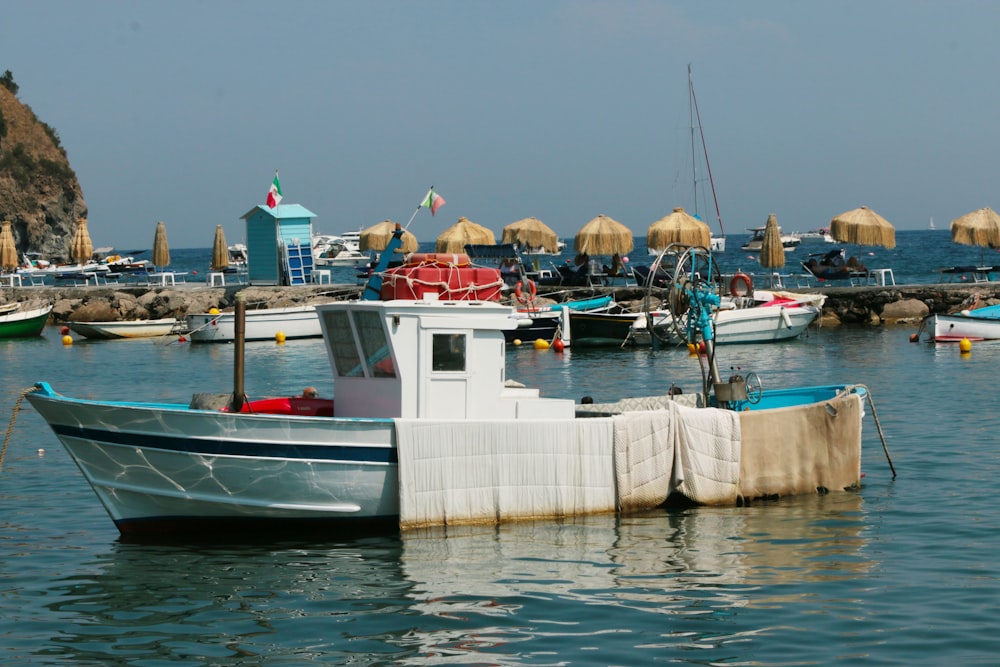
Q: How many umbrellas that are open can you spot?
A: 7